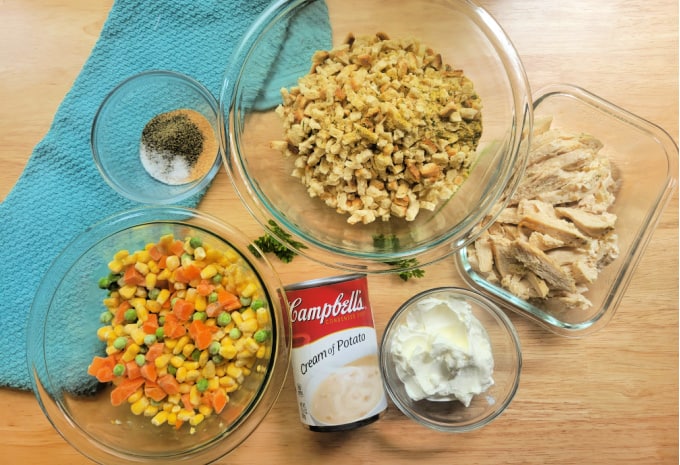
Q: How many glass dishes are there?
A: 5